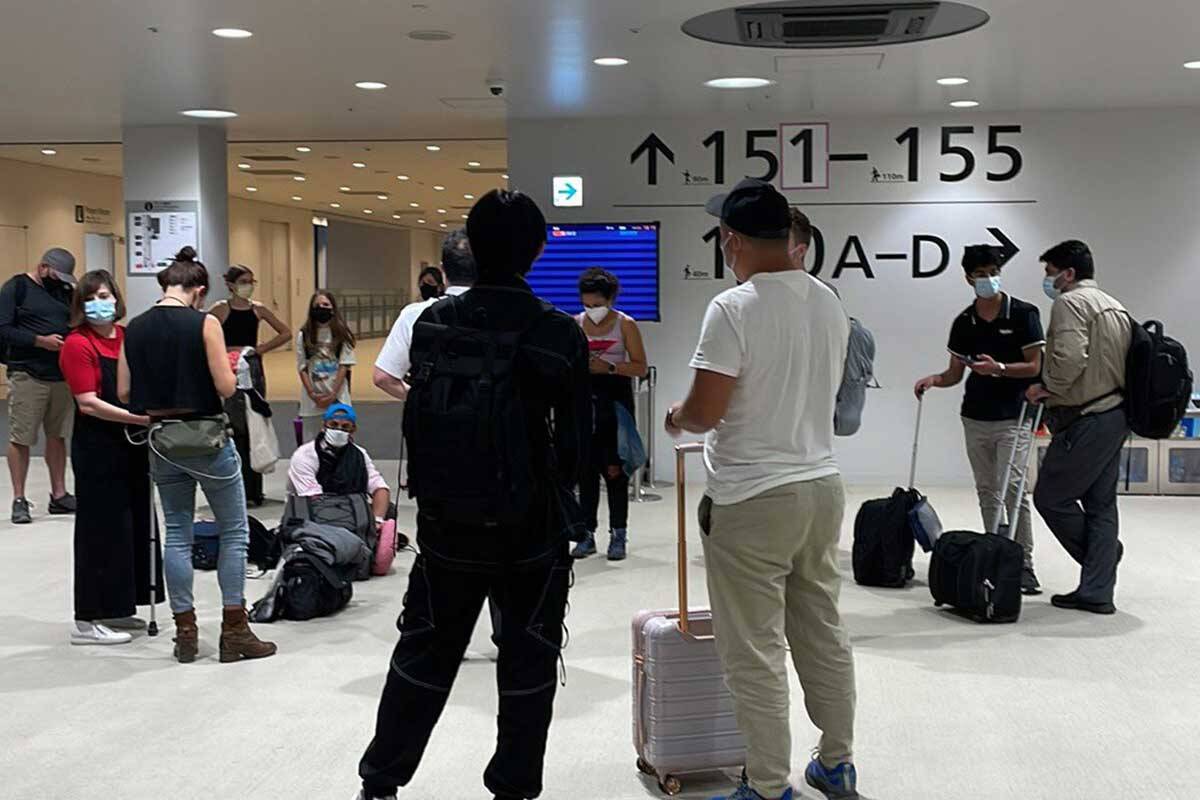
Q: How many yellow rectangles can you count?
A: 0